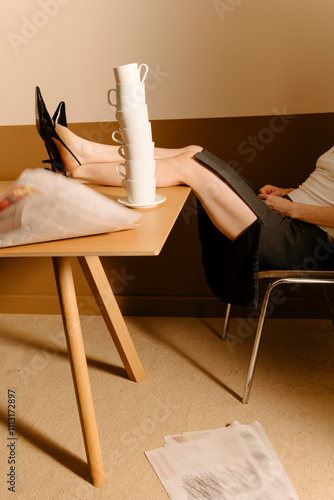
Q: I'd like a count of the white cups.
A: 7